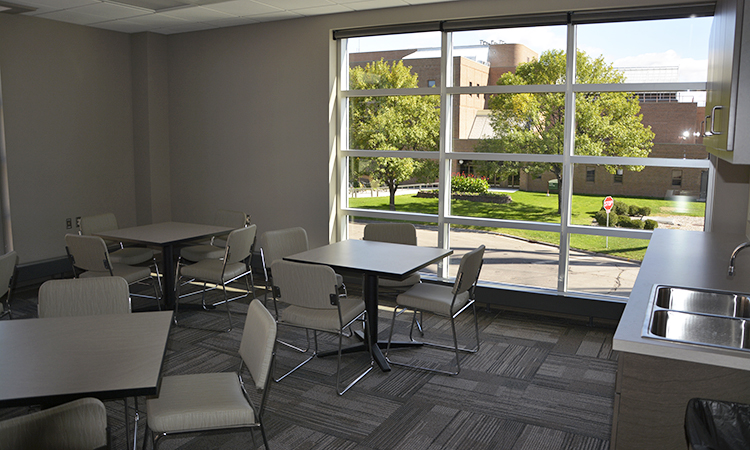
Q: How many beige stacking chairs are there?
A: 12